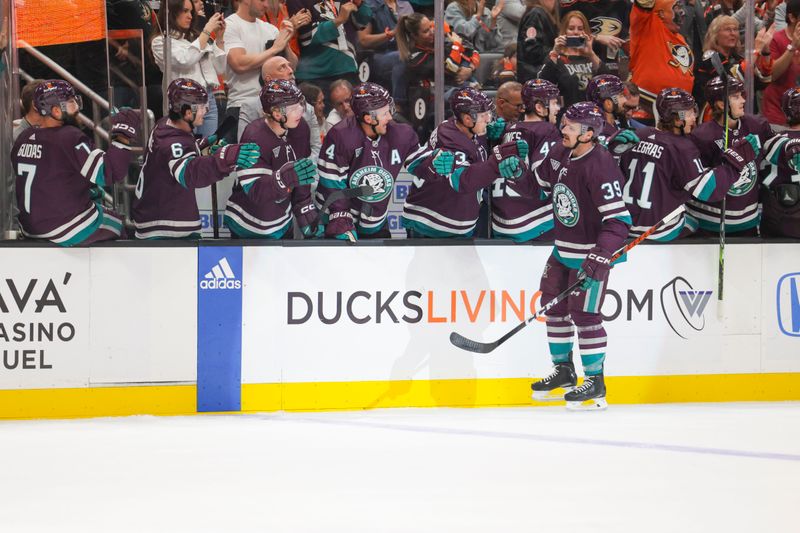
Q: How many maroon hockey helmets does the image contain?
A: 11